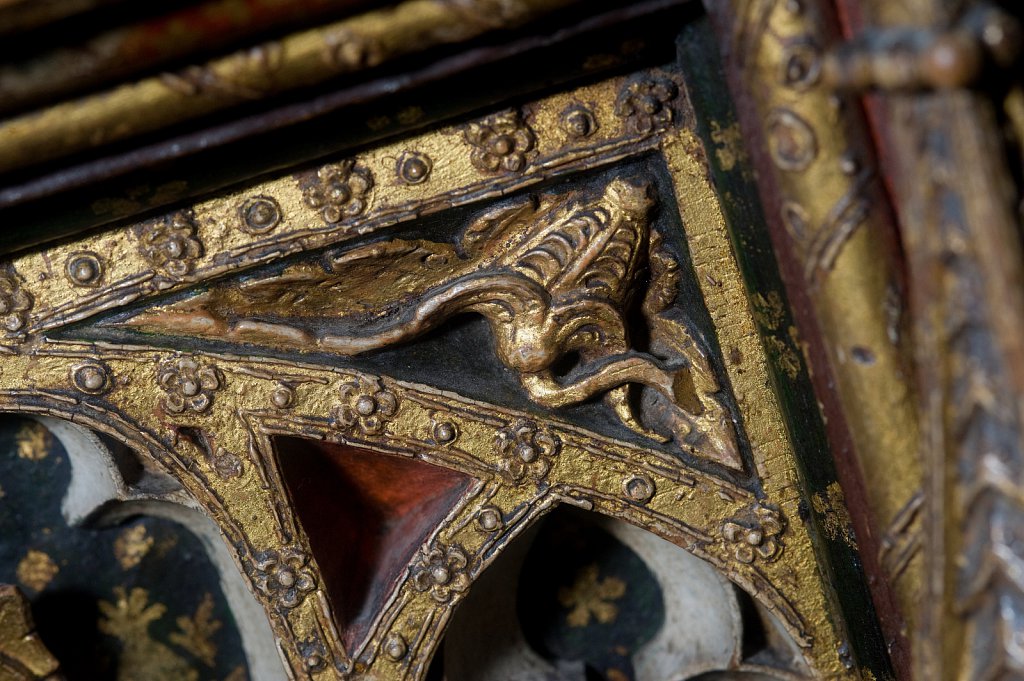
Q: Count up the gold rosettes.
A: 11